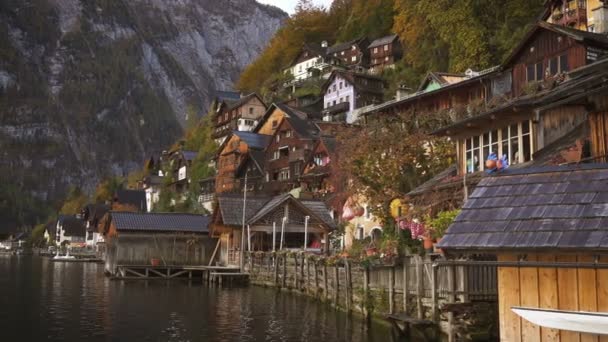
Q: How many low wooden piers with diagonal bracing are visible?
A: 1